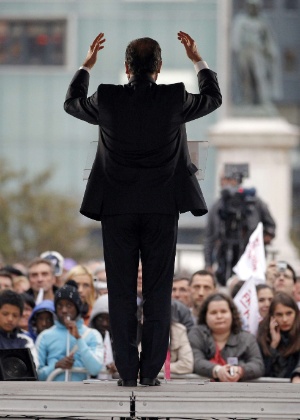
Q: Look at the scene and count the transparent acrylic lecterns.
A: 1